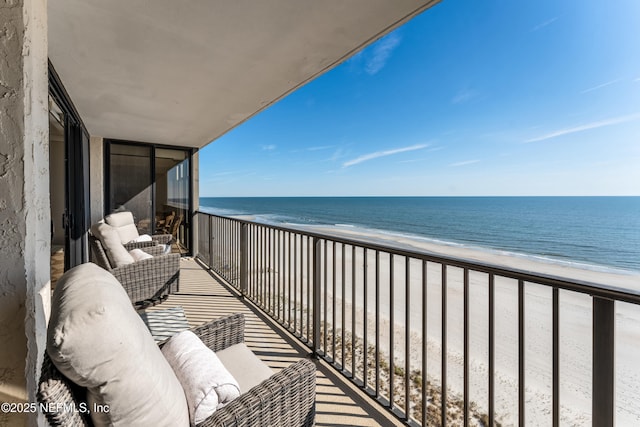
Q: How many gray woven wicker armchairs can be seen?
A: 3